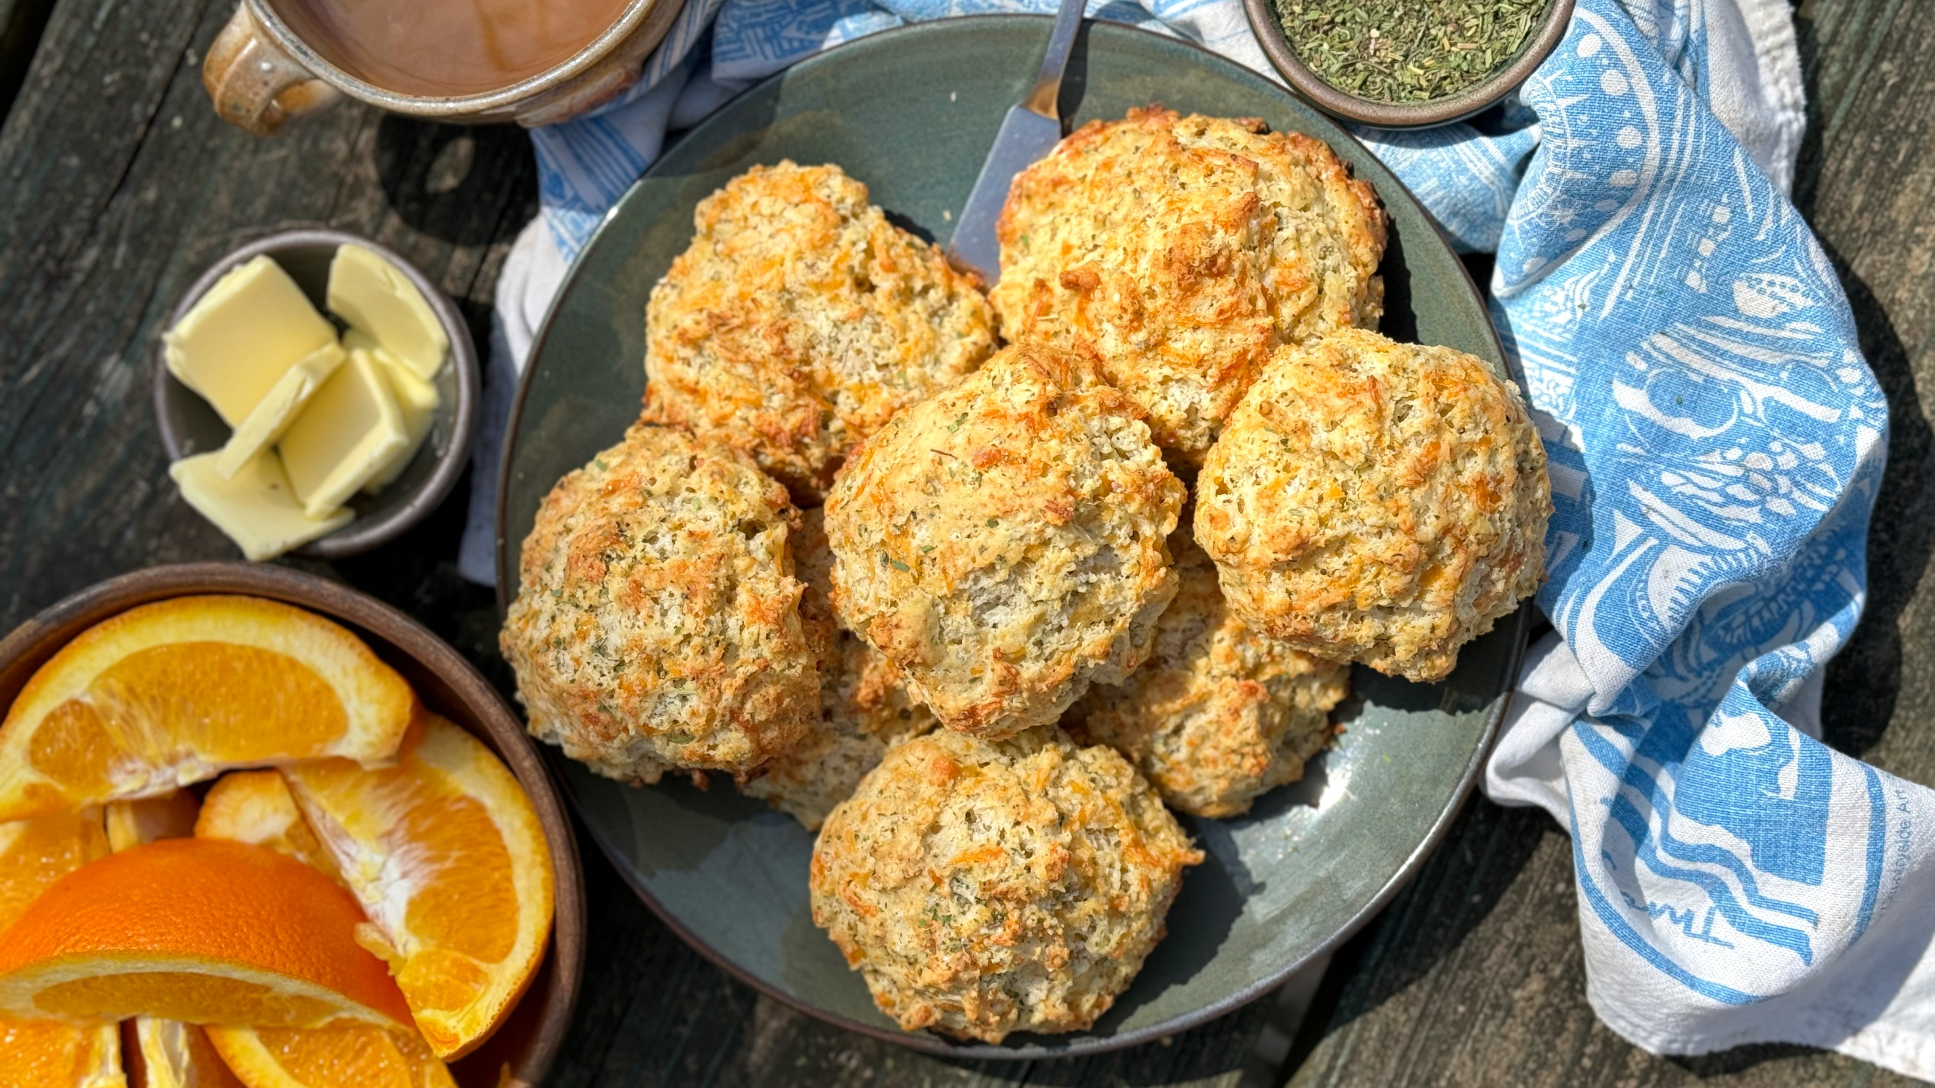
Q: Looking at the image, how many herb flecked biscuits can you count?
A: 8